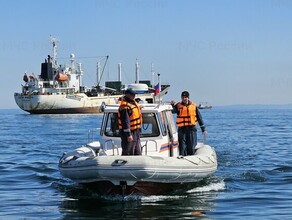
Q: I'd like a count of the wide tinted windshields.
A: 1